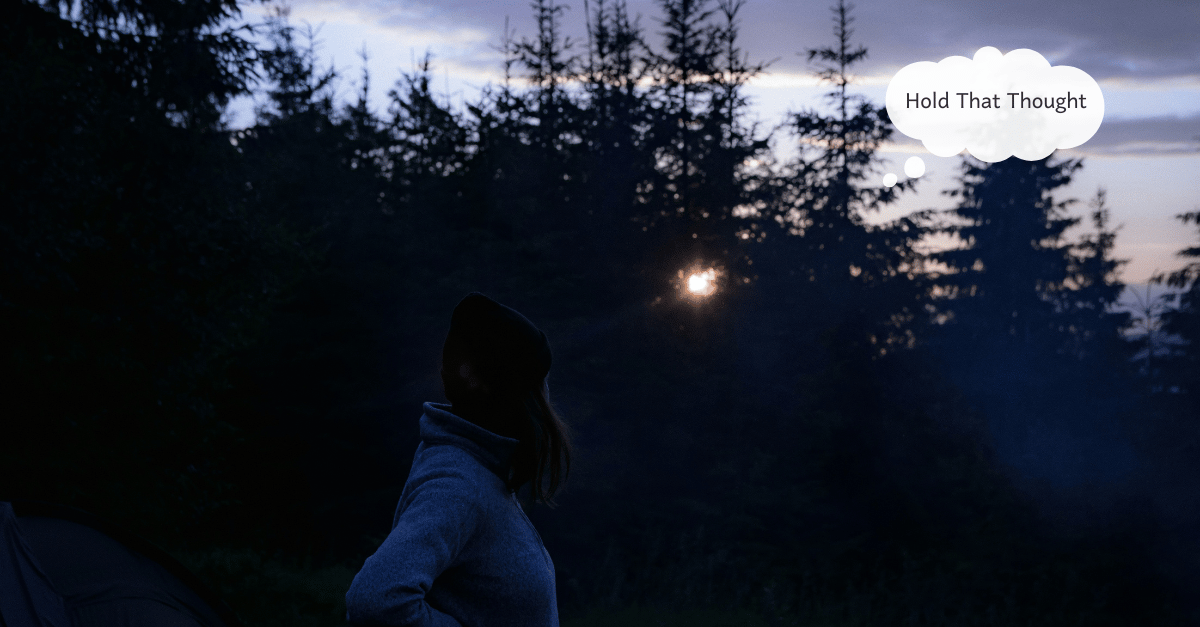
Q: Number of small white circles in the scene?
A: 2